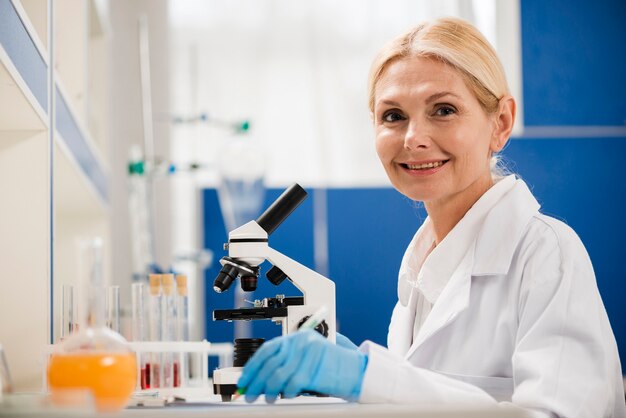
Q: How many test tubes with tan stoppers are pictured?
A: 3